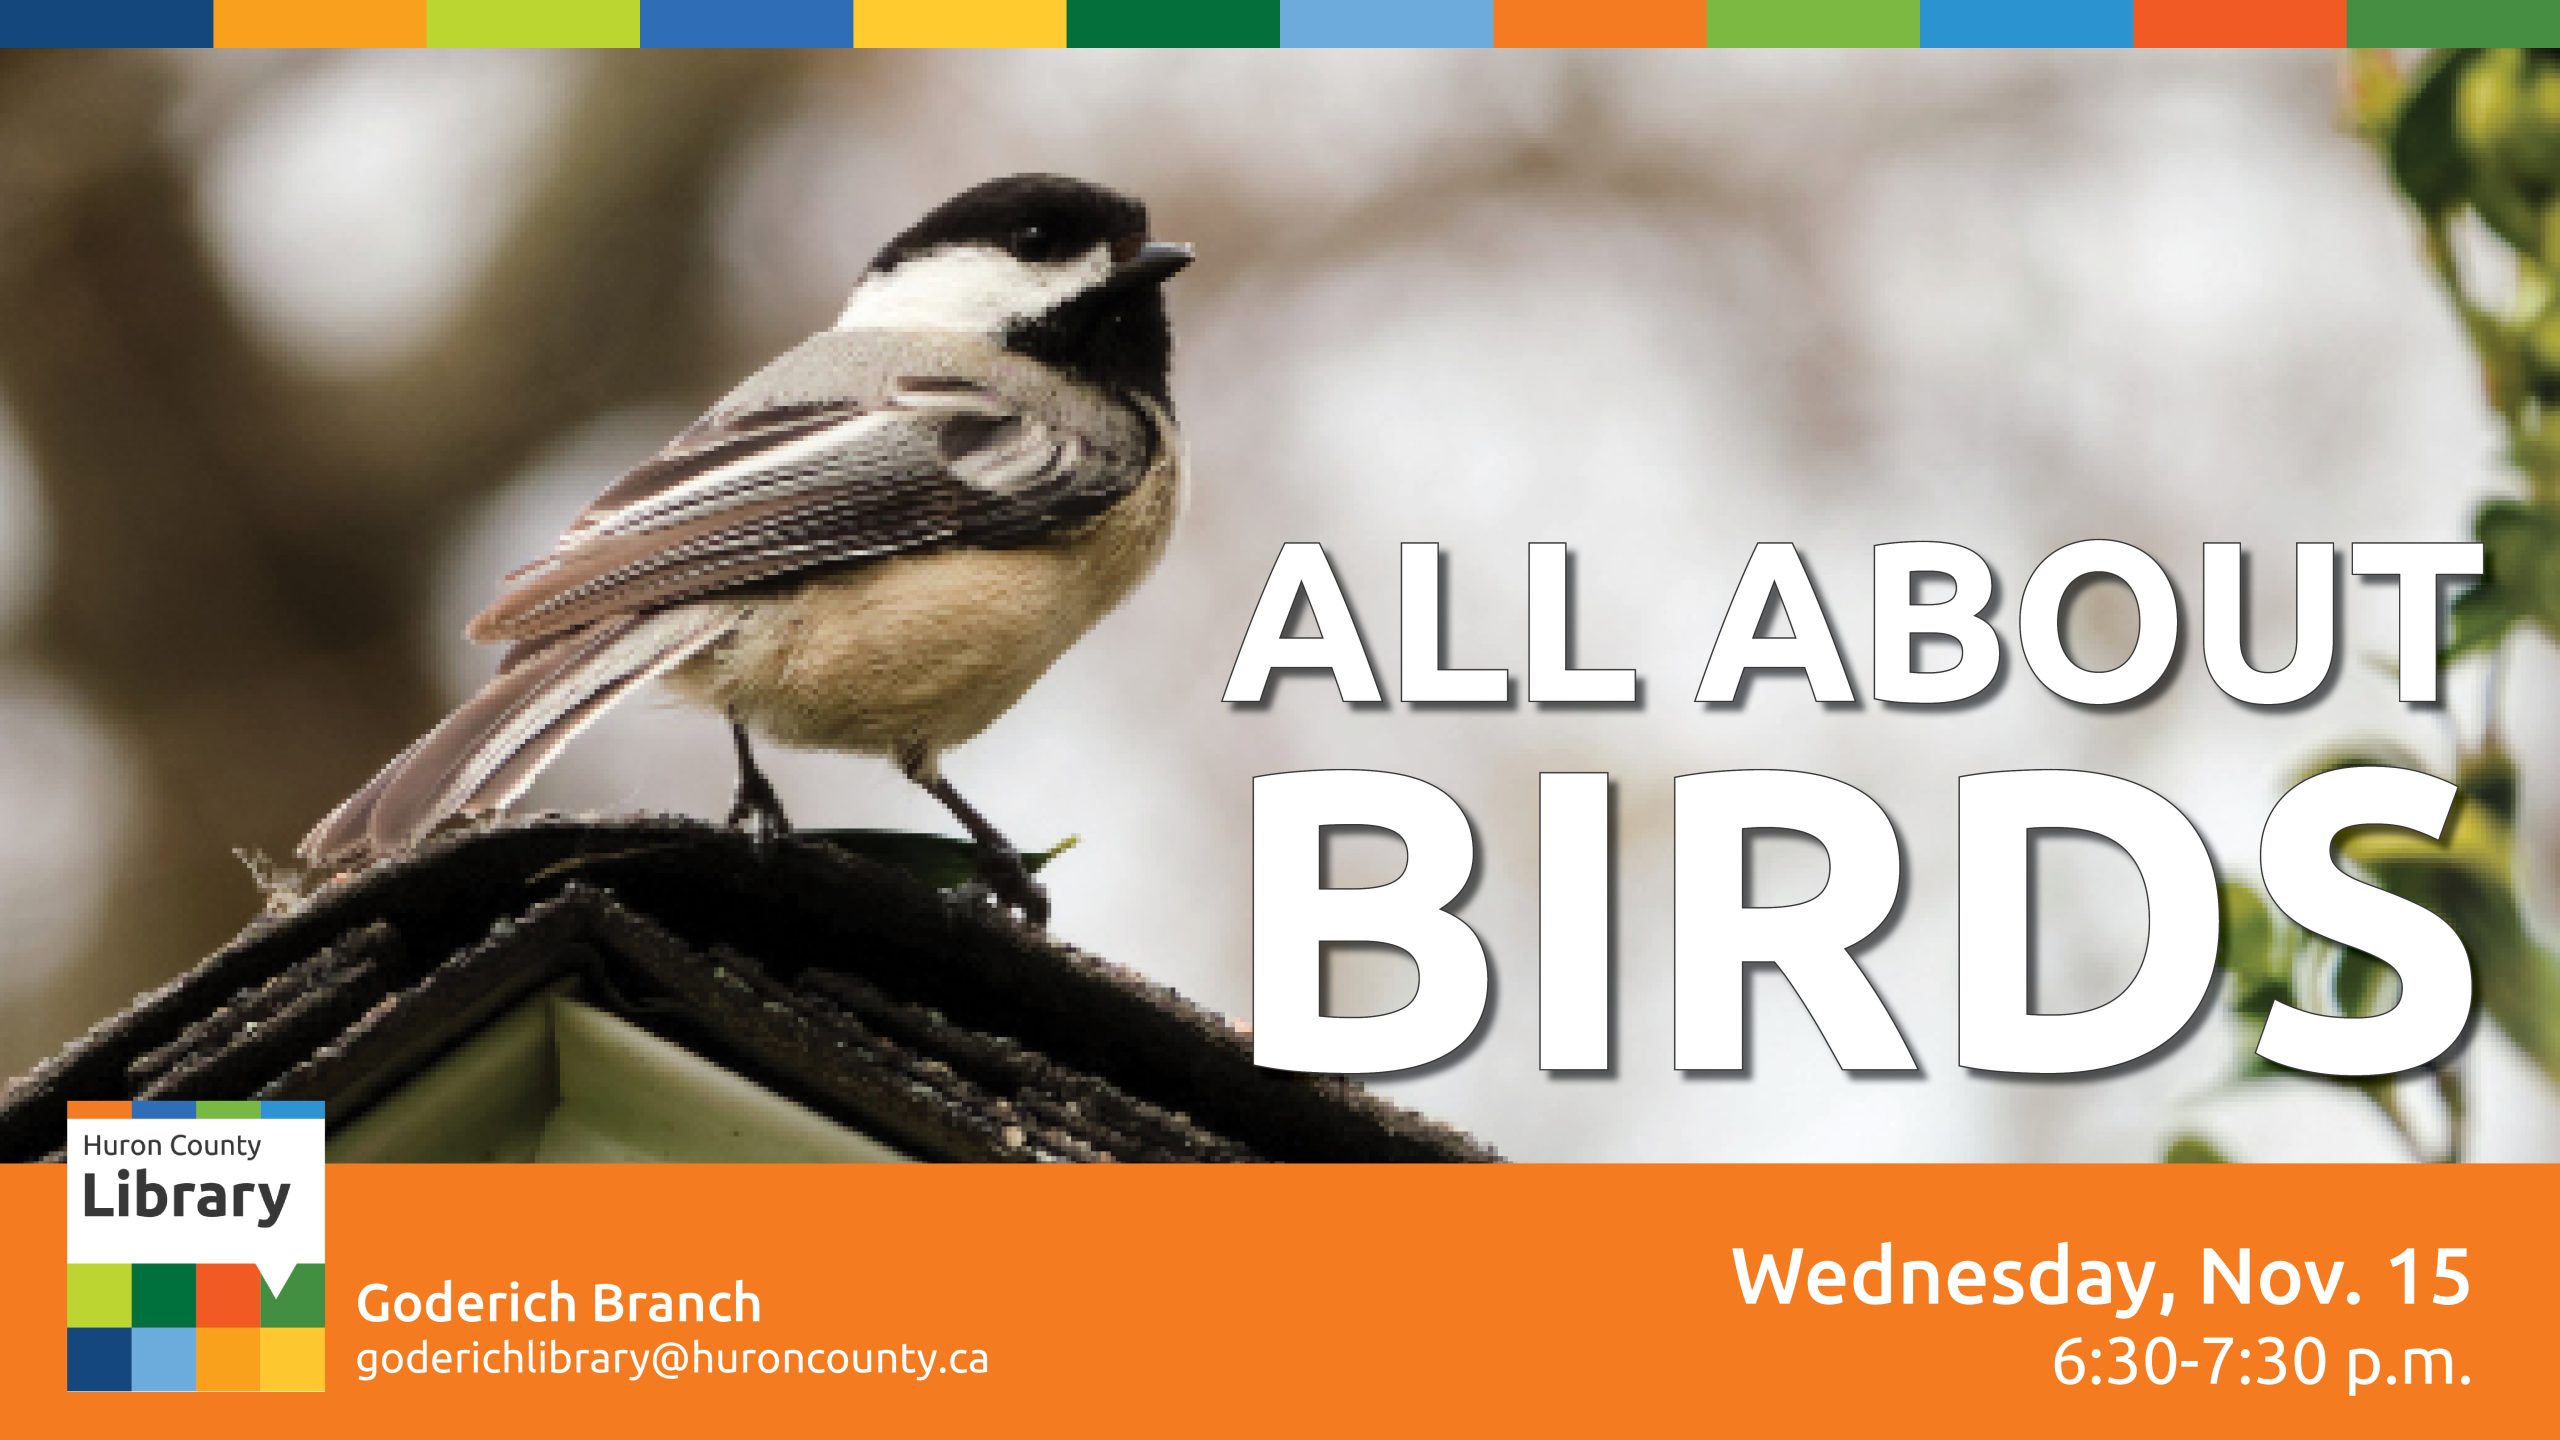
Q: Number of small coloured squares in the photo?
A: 8